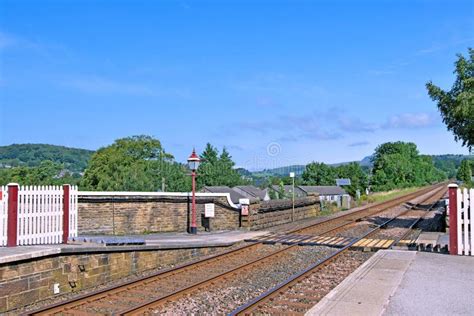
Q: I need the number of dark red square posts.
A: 3